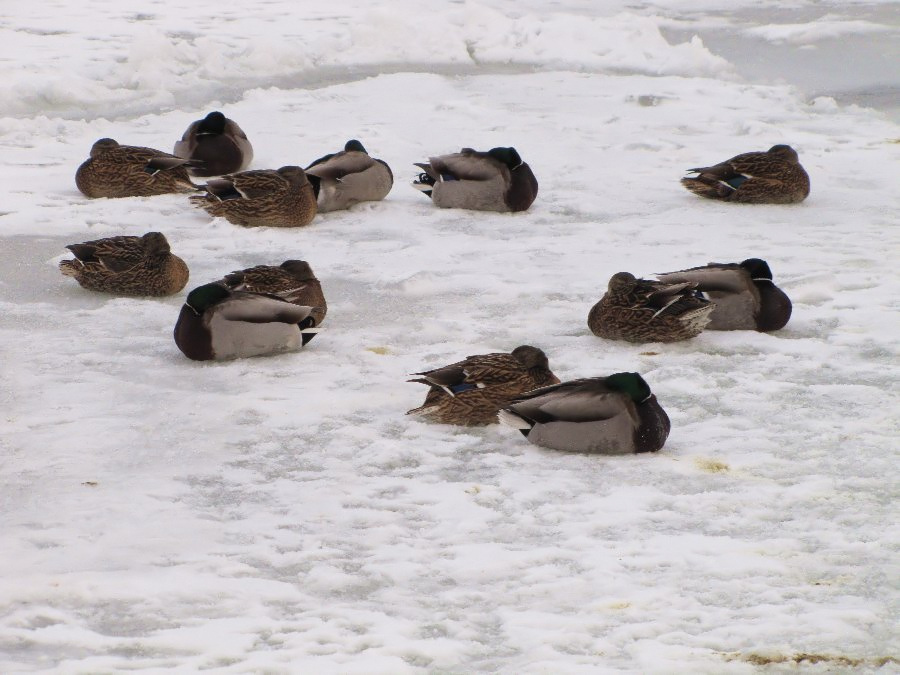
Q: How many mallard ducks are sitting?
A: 13